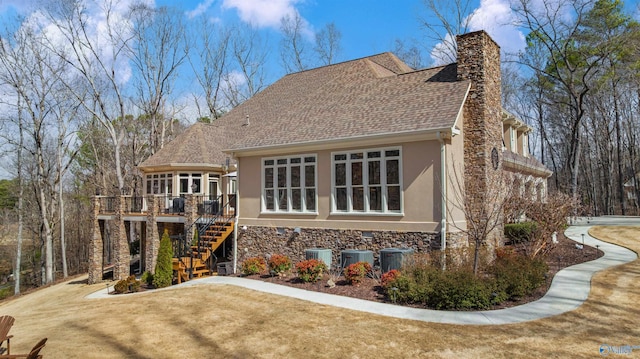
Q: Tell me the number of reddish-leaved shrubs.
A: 5